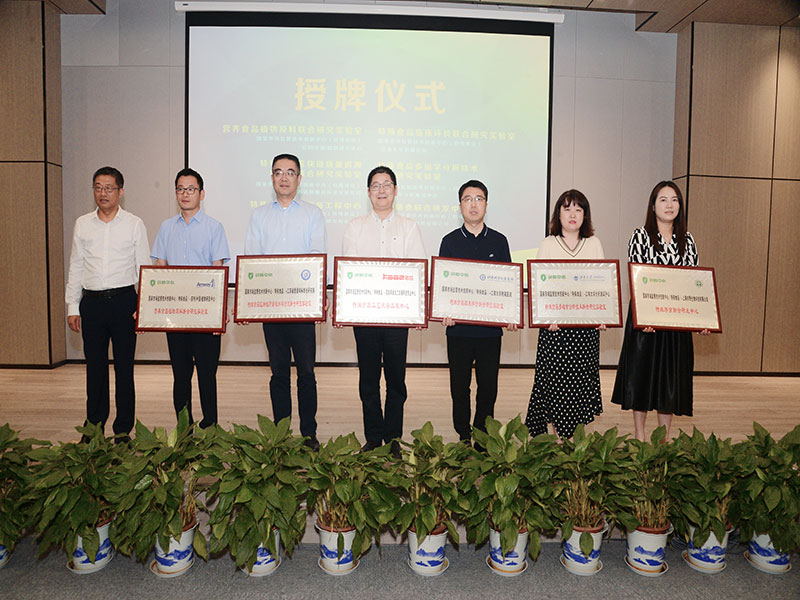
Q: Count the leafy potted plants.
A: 11